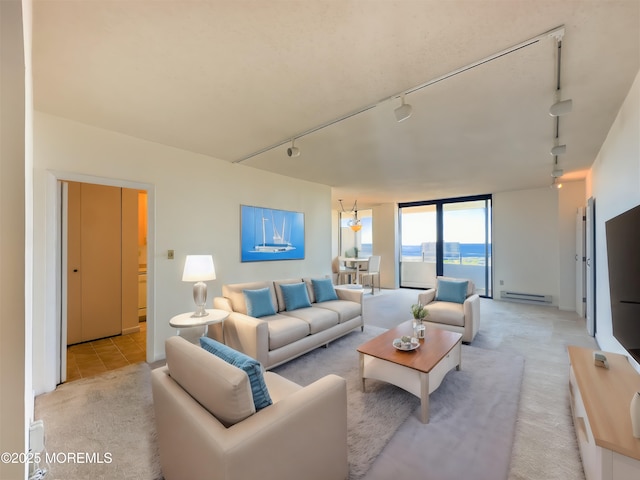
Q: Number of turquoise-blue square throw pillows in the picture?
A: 5